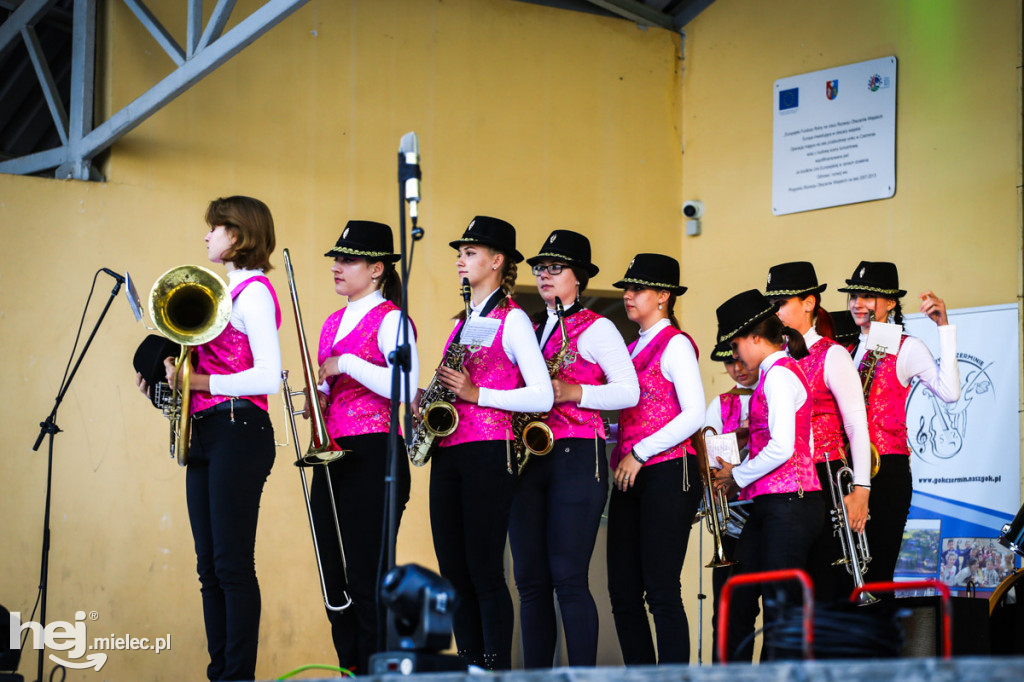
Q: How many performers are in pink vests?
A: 9